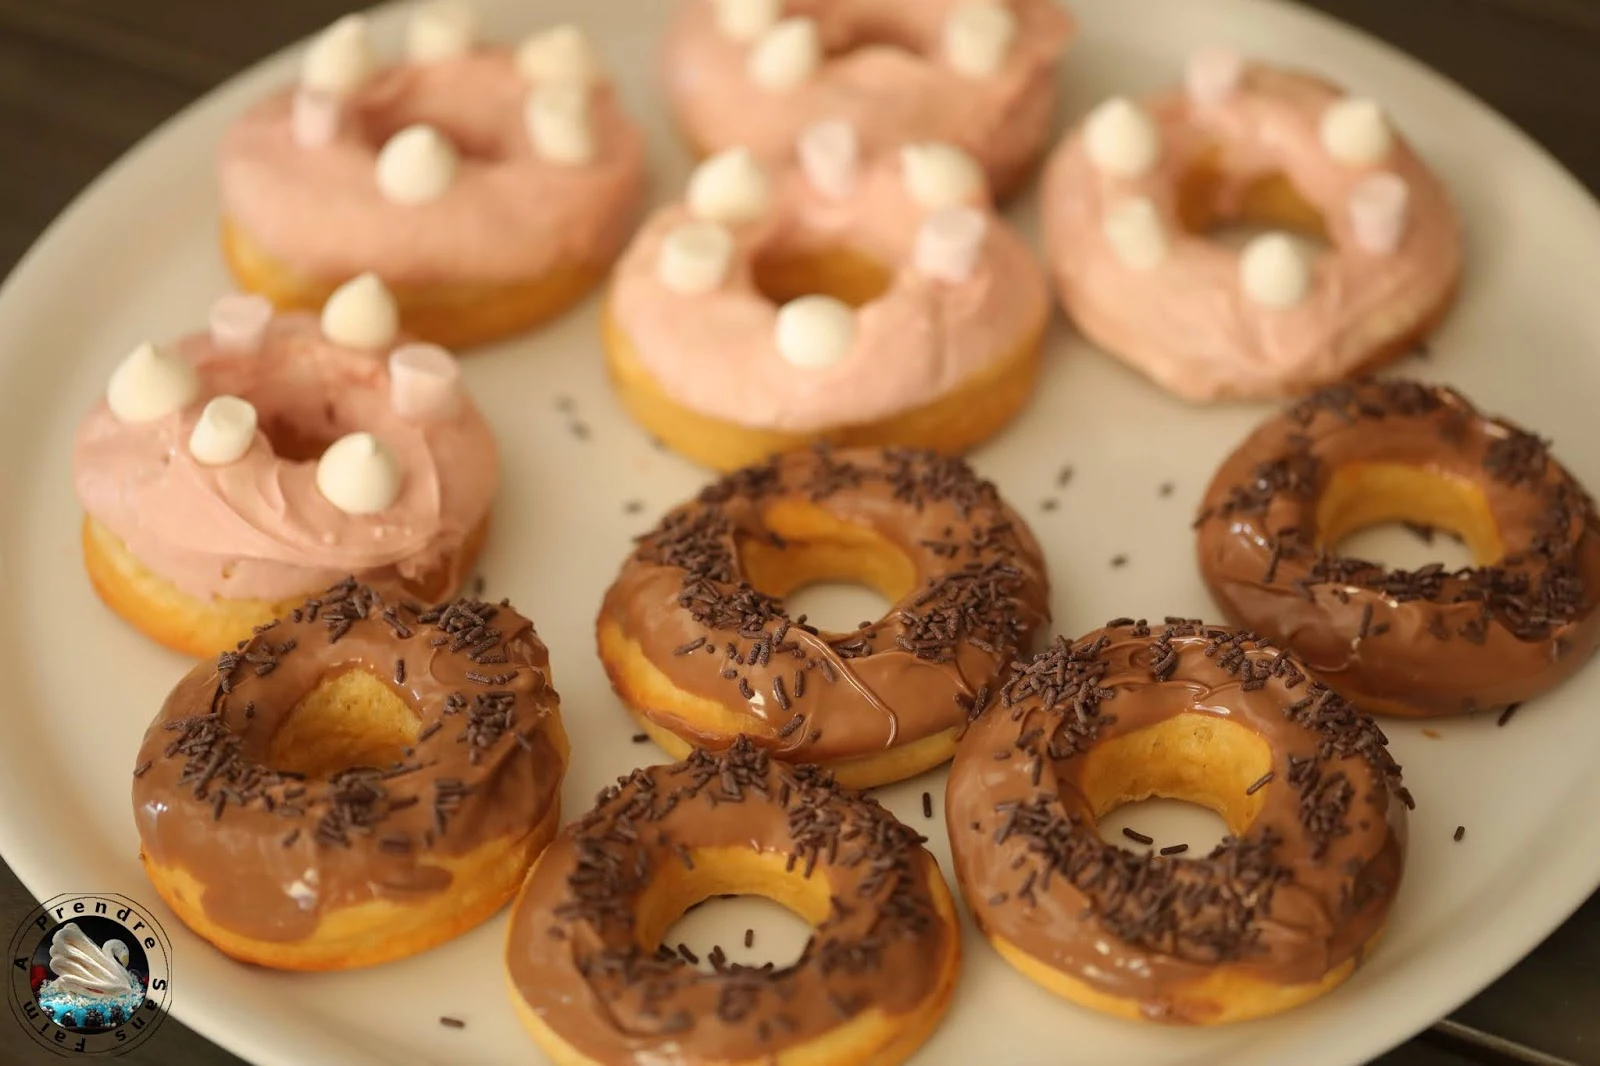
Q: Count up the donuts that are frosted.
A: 10